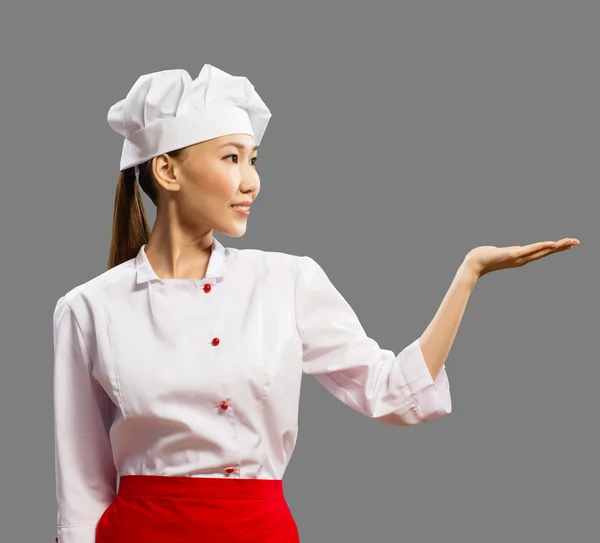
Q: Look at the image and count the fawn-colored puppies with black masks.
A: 0